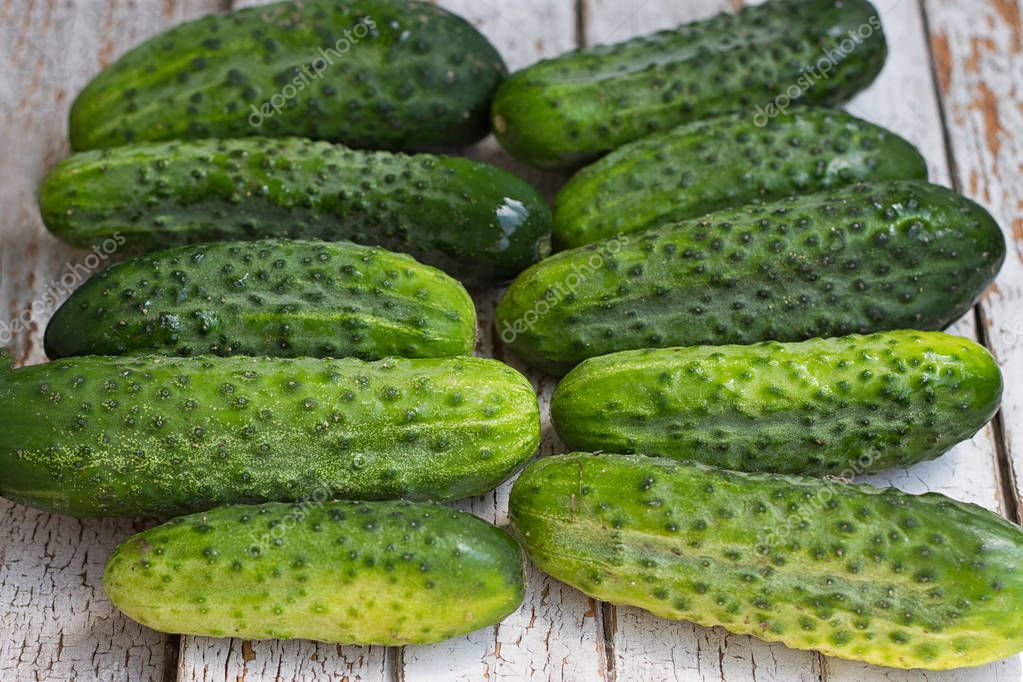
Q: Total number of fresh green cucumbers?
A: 10